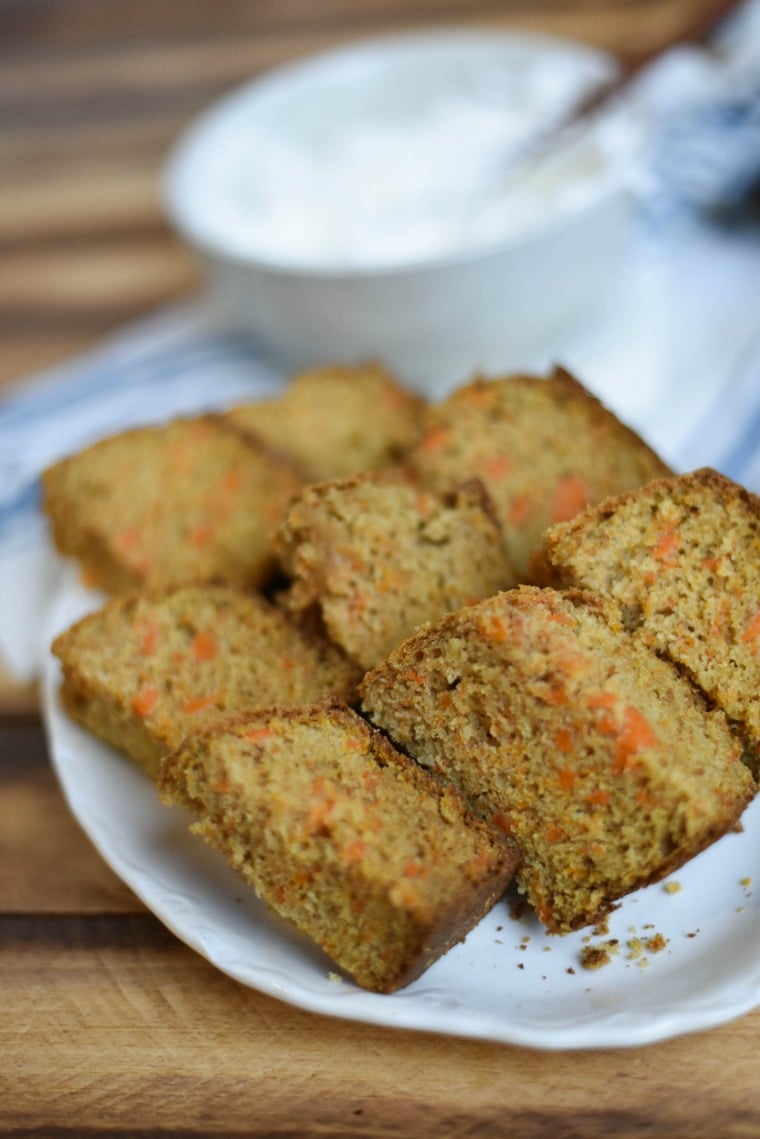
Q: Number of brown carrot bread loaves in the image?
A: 8